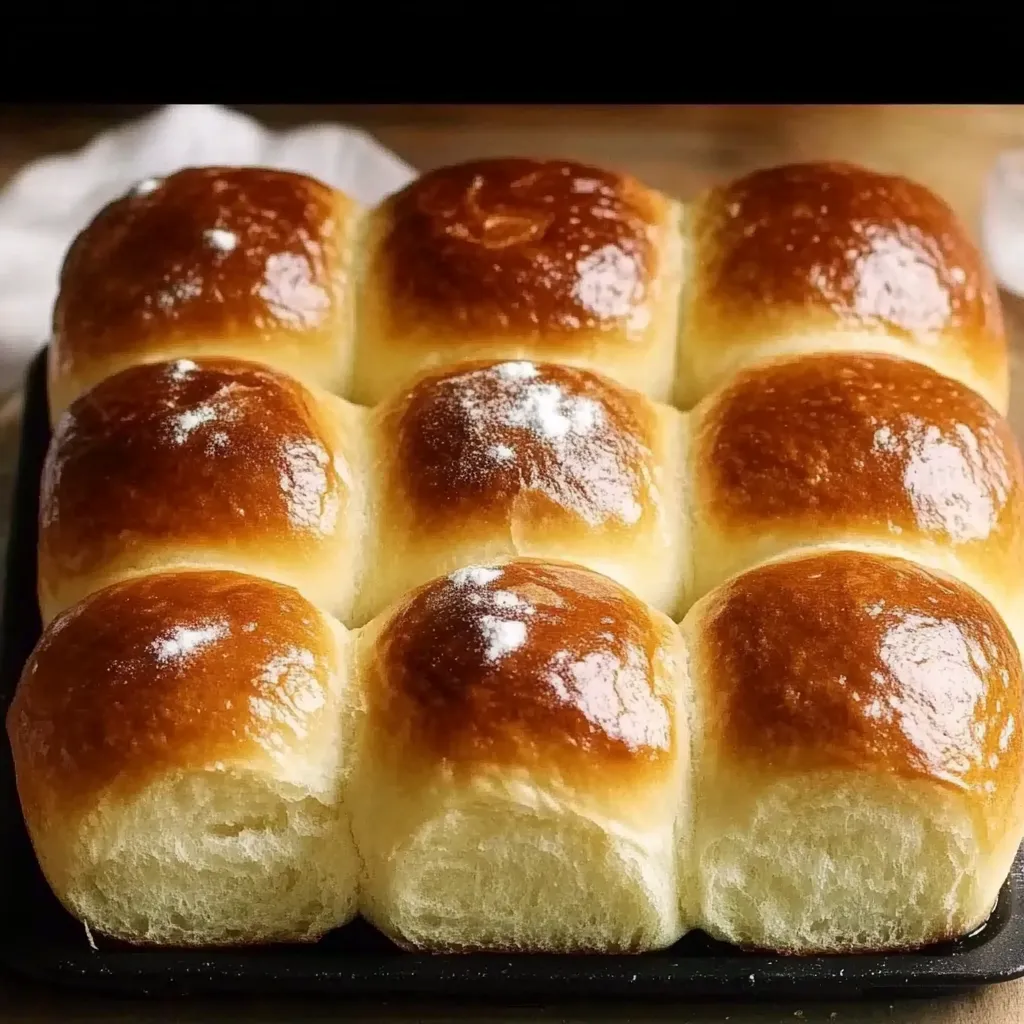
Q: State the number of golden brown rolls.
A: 9